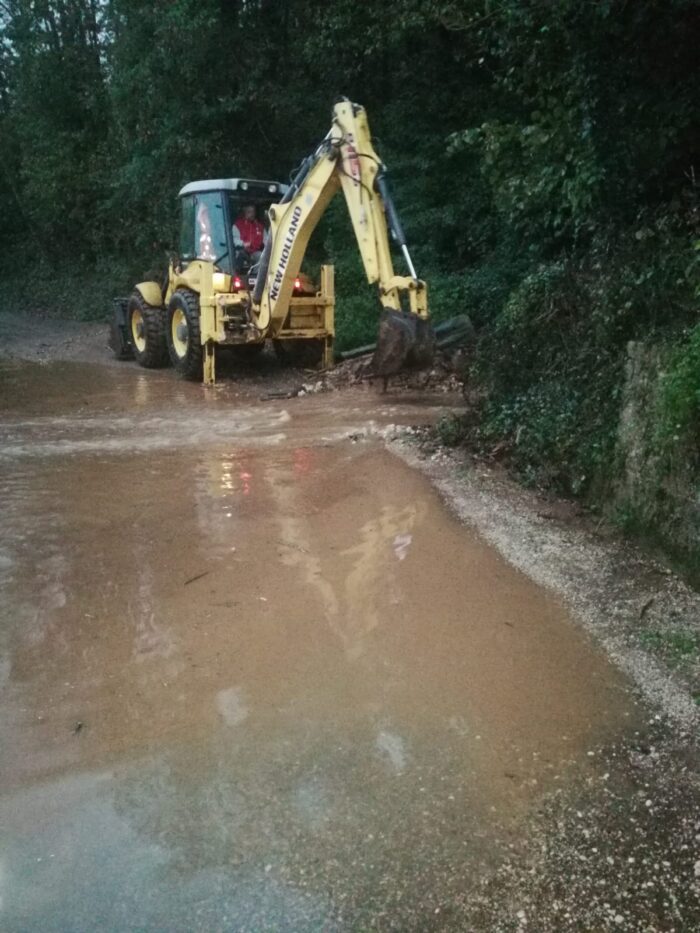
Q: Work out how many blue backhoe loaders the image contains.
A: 0